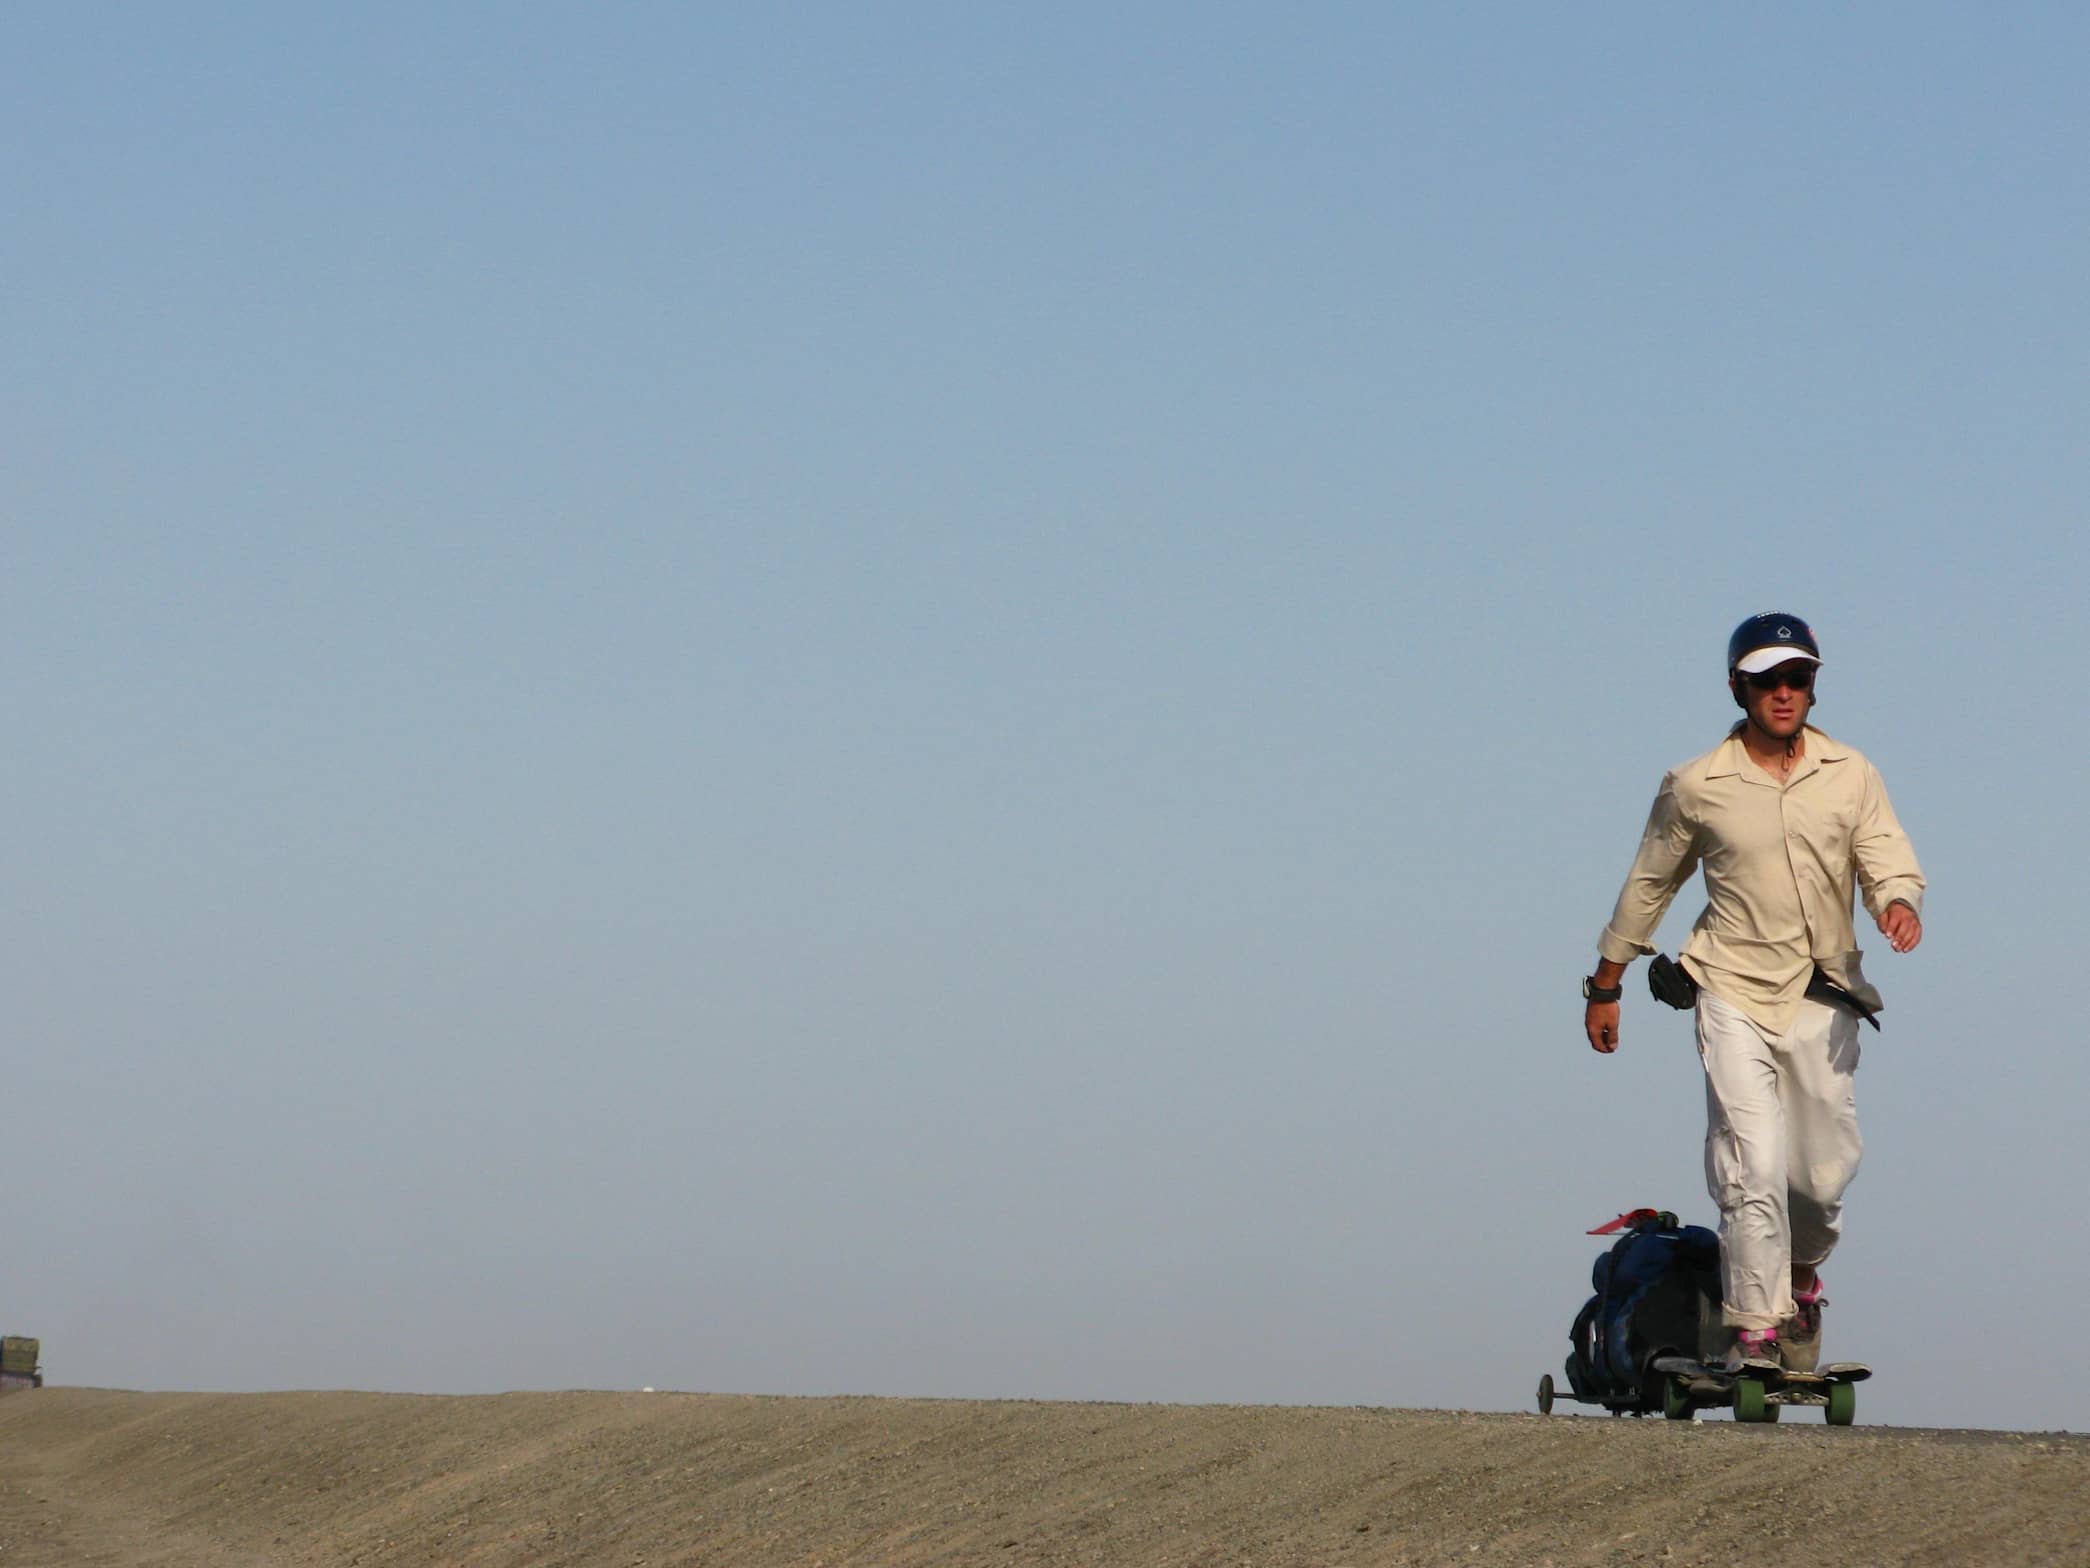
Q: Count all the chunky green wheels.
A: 4